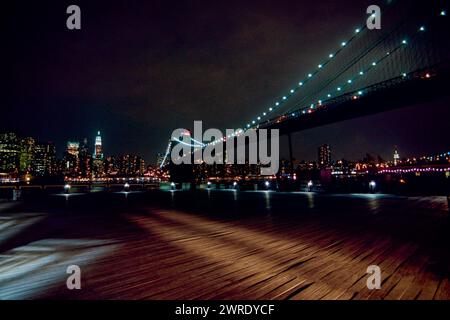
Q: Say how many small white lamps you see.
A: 8